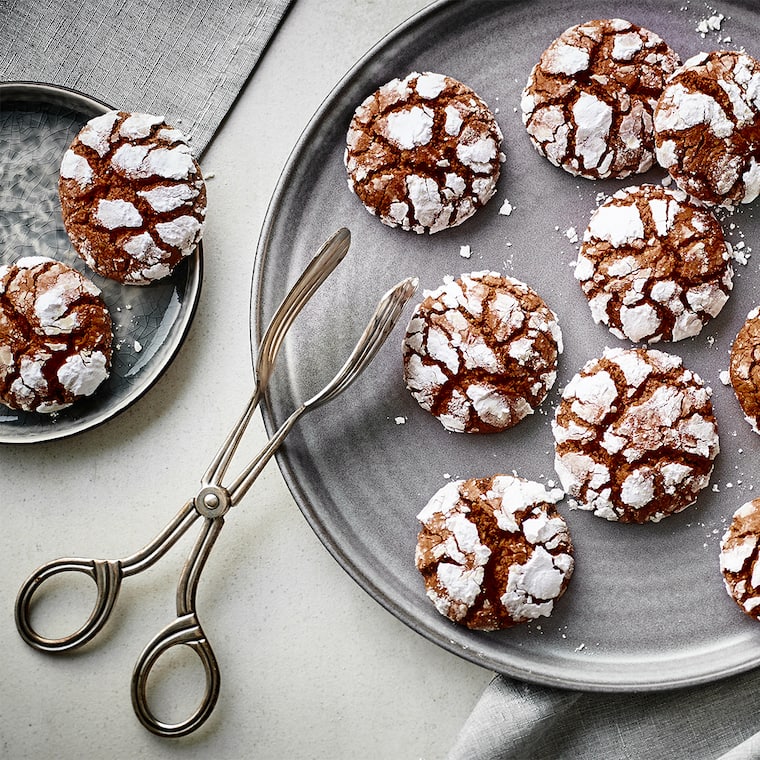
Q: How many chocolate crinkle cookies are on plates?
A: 11